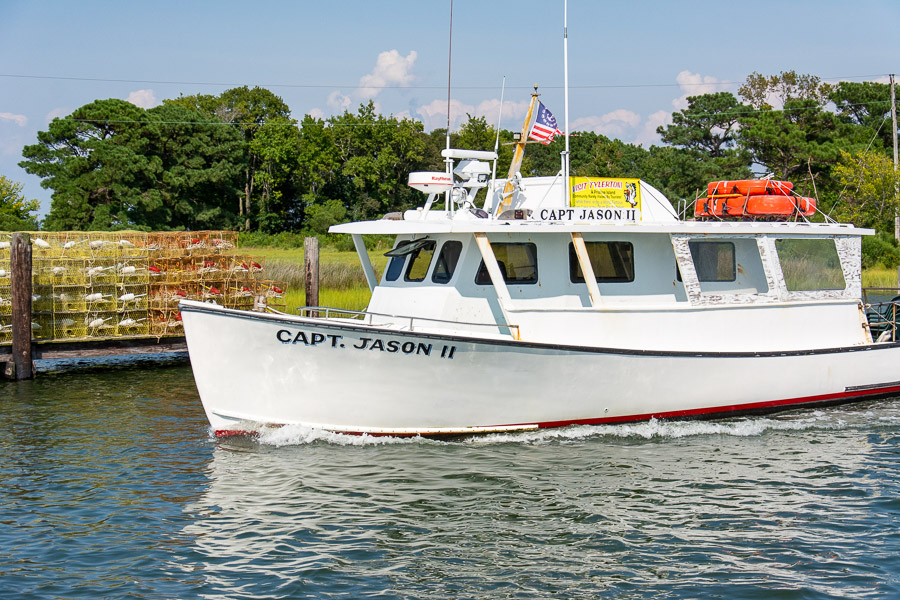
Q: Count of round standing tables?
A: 0